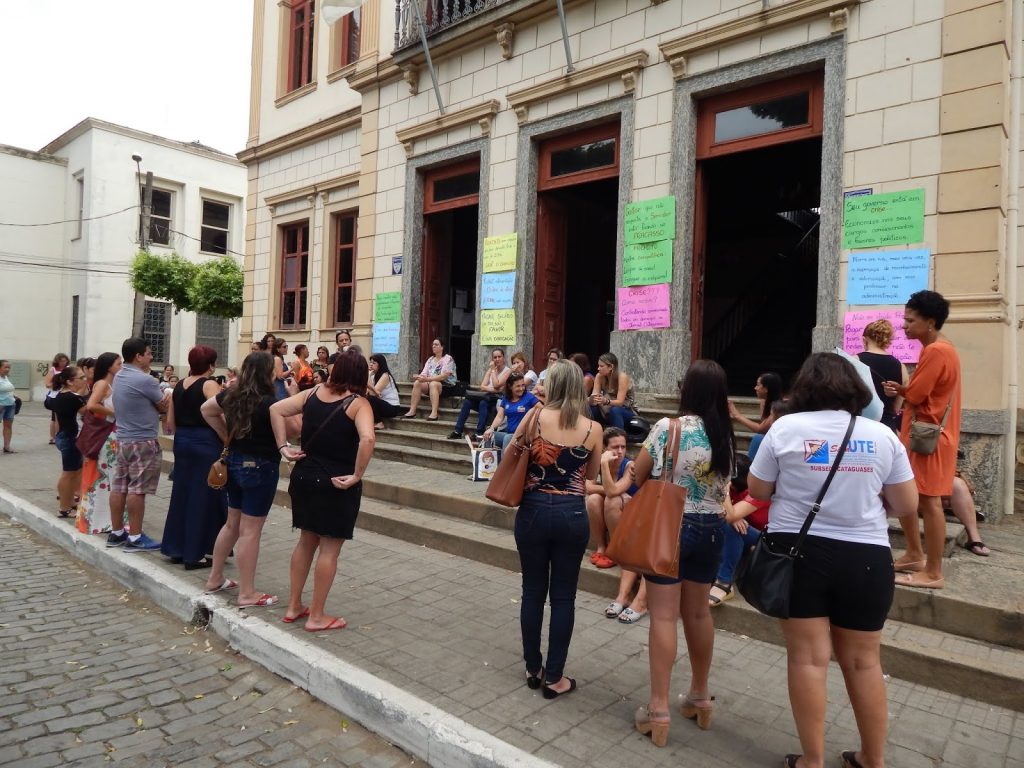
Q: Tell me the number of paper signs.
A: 11